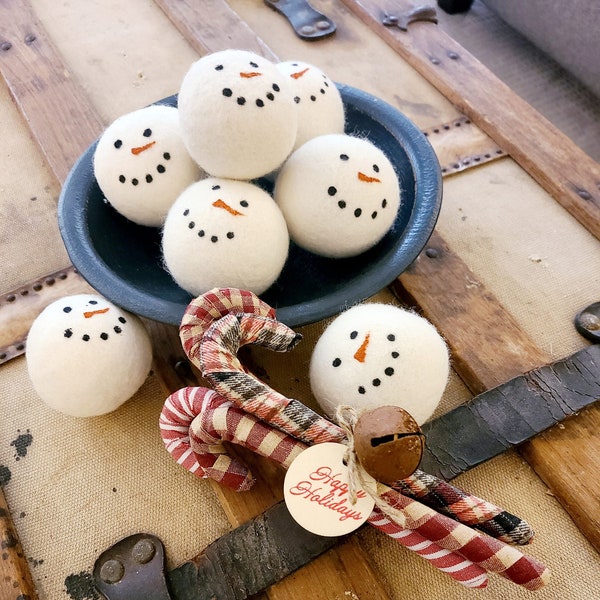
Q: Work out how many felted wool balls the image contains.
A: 7